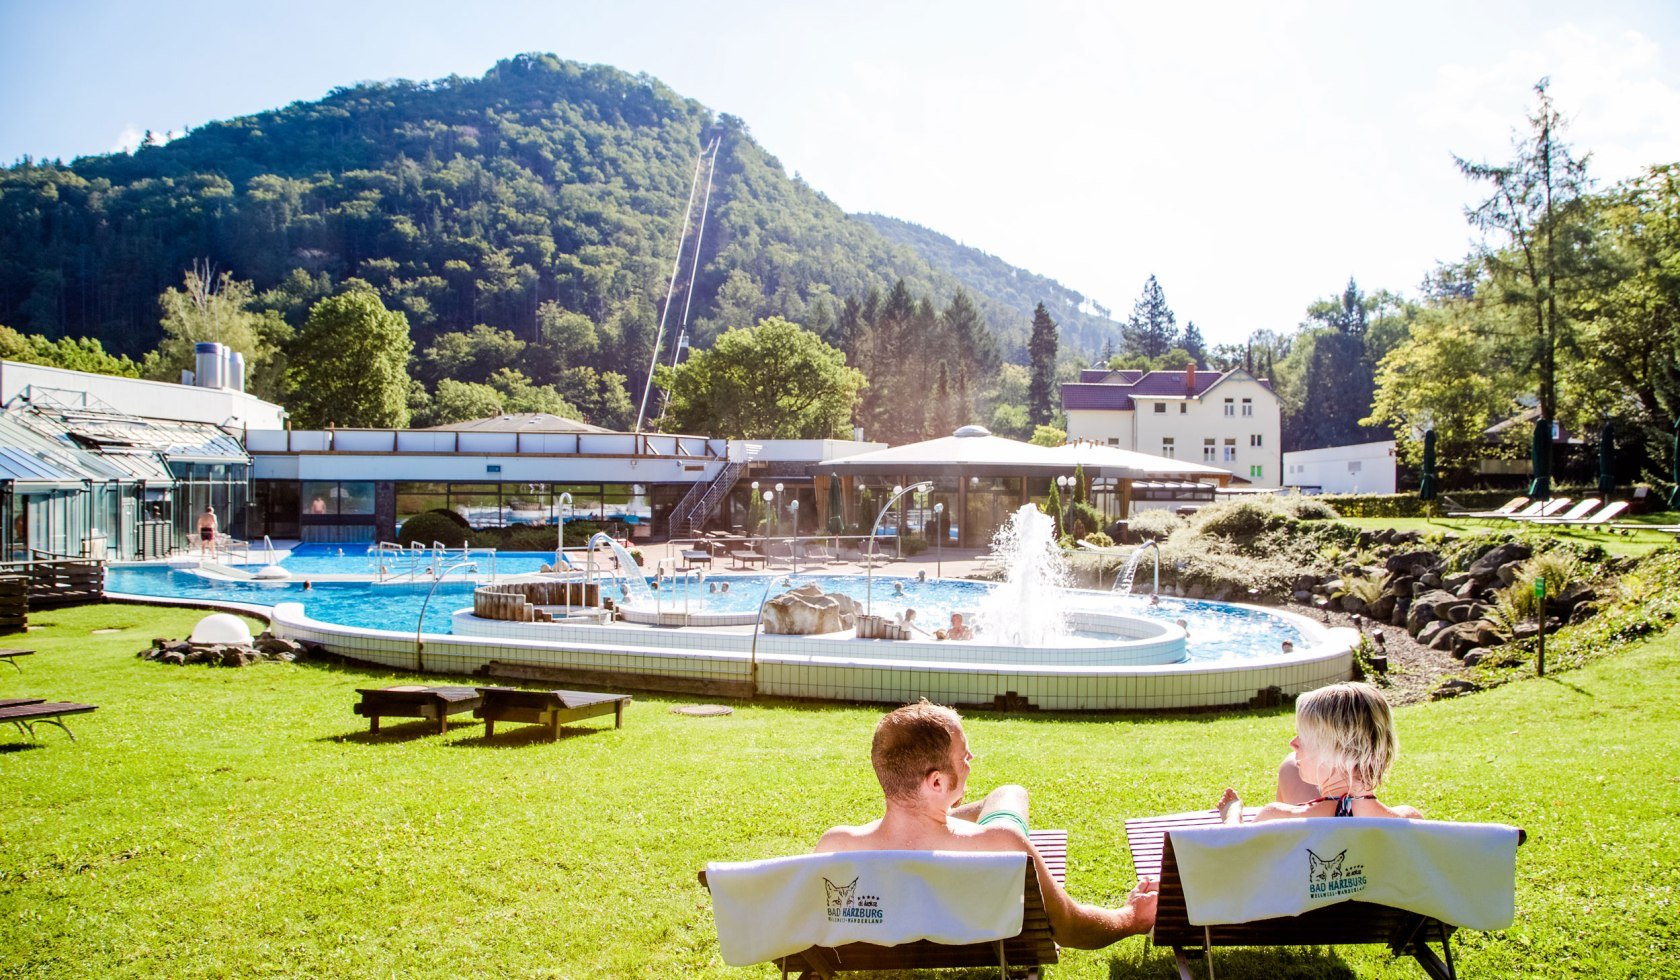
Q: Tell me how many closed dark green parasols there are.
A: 5